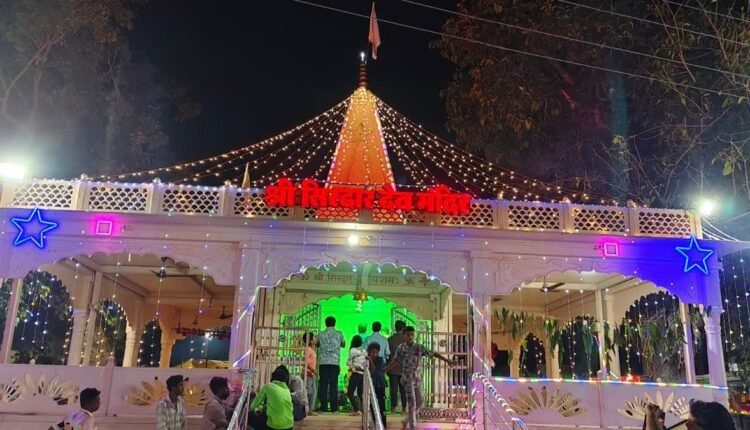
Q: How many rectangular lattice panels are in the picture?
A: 10